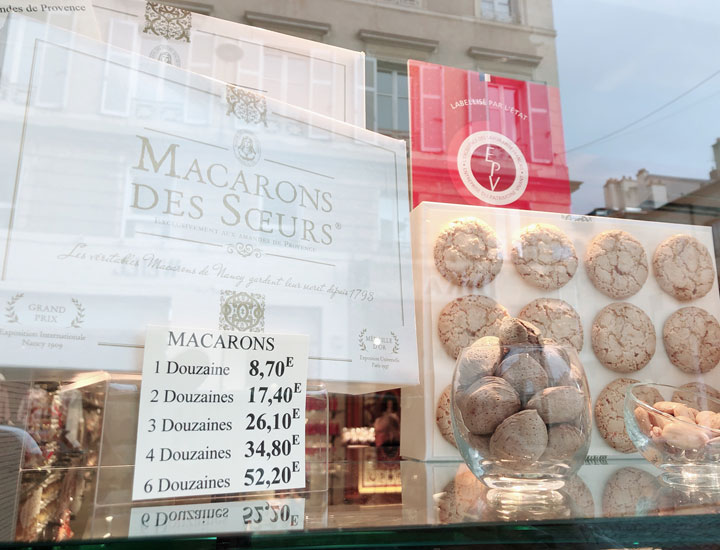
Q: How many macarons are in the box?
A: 12